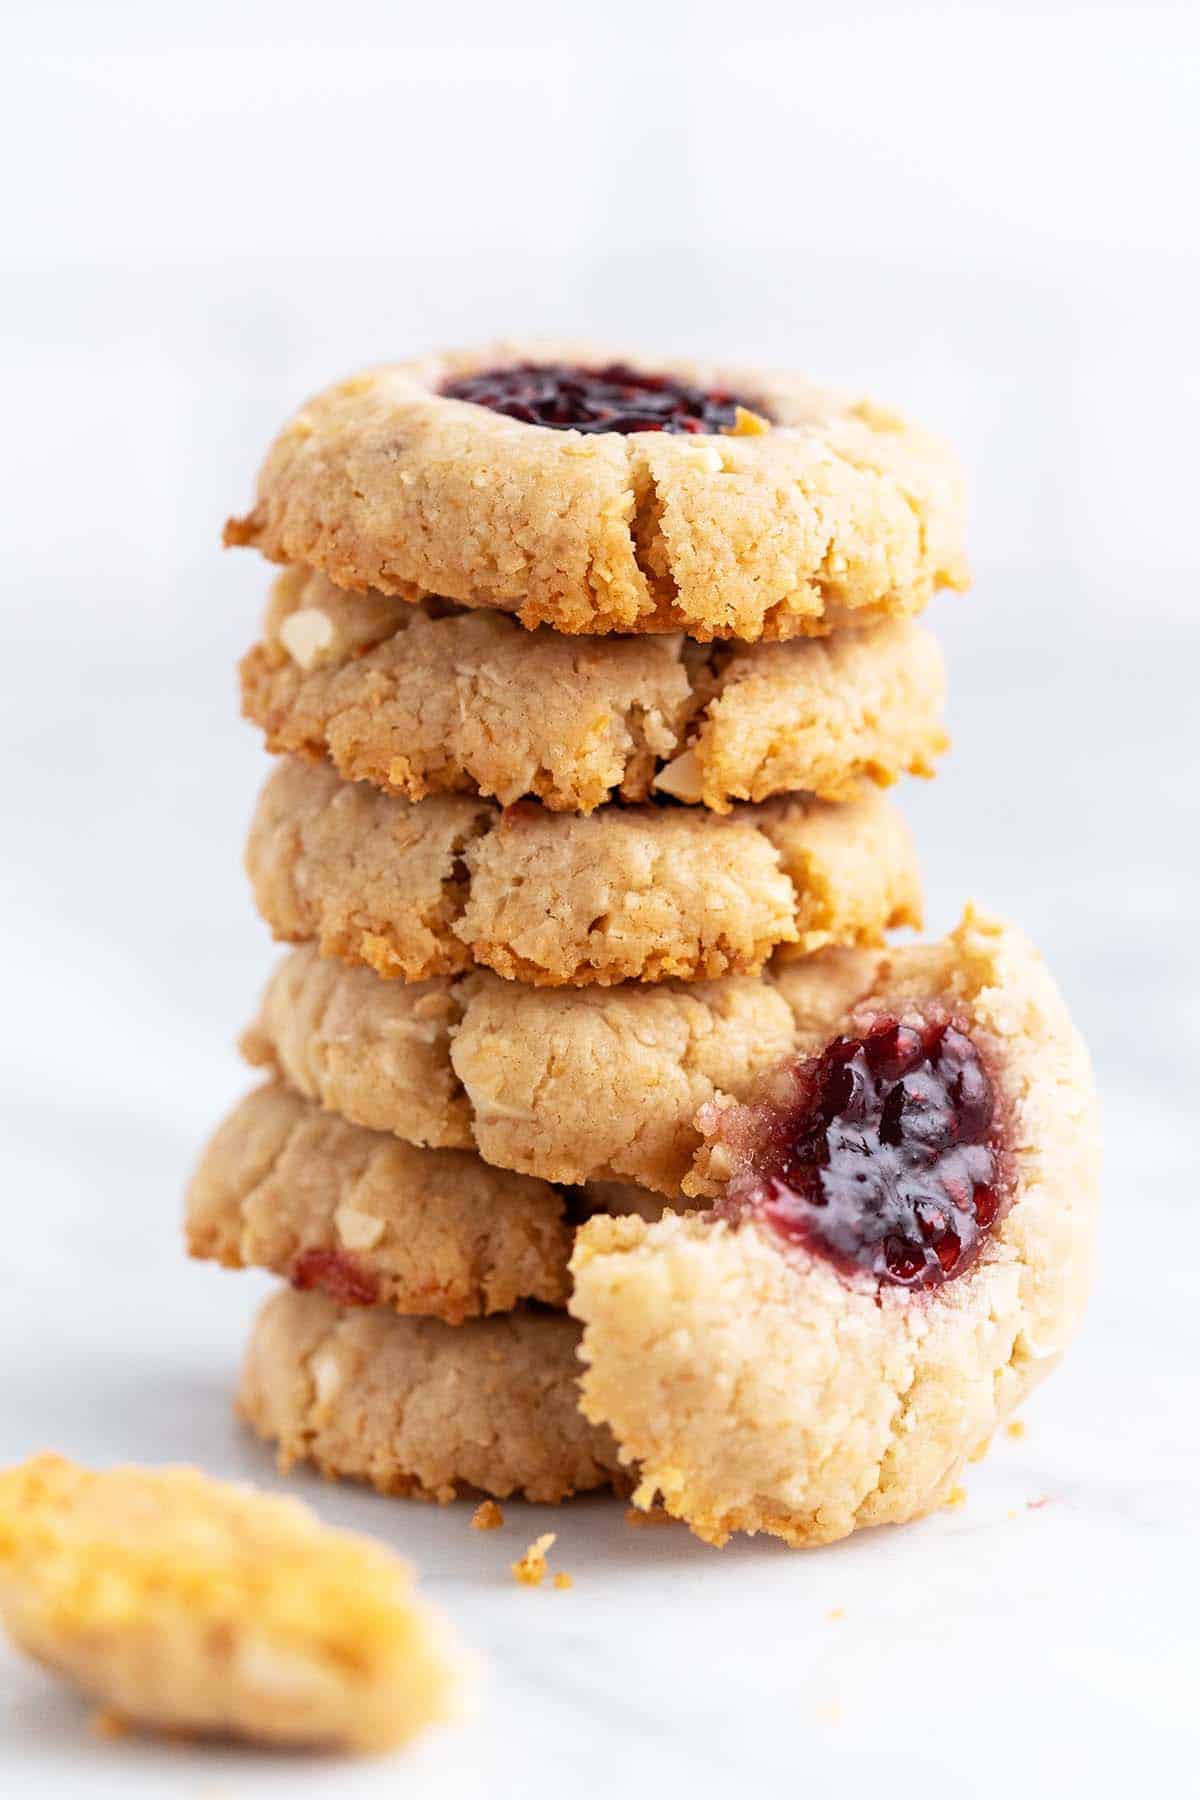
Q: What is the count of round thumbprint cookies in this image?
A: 7